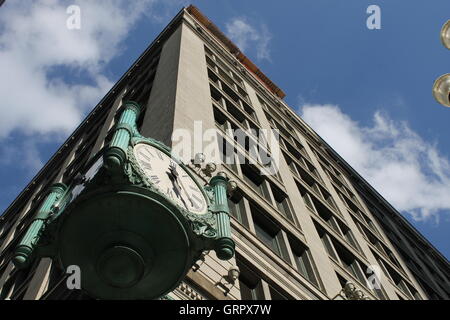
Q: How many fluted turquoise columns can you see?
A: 3